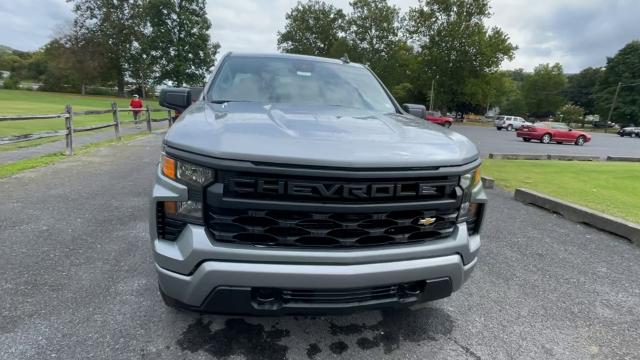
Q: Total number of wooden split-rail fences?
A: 1